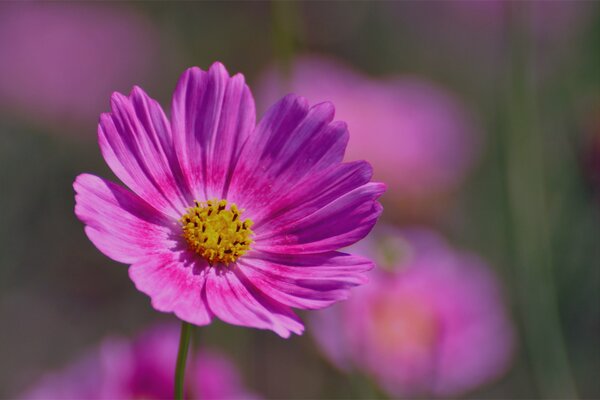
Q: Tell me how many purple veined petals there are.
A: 8